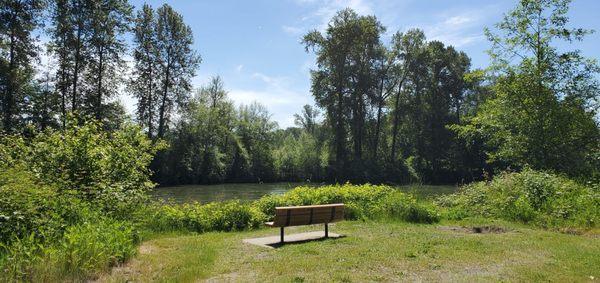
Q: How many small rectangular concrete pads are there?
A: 1